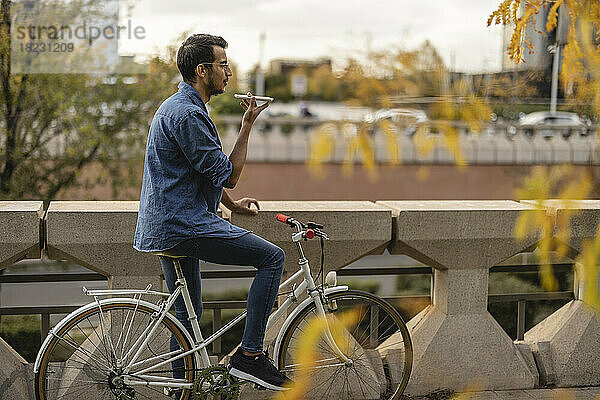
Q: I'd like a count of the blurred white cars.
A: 2